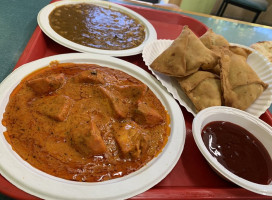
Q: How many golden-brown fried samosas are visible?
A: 4